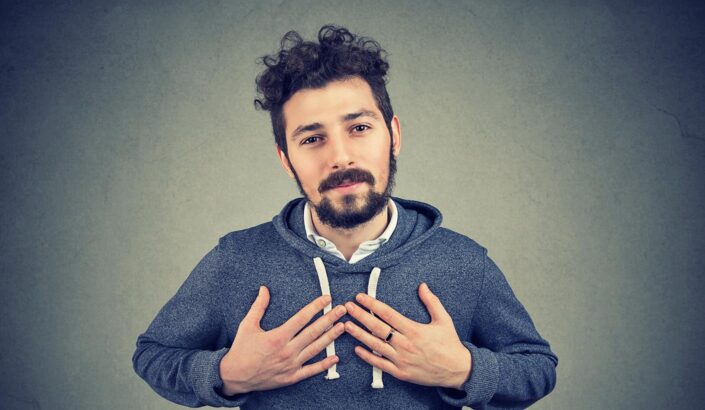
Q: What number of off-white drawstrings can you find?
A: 2